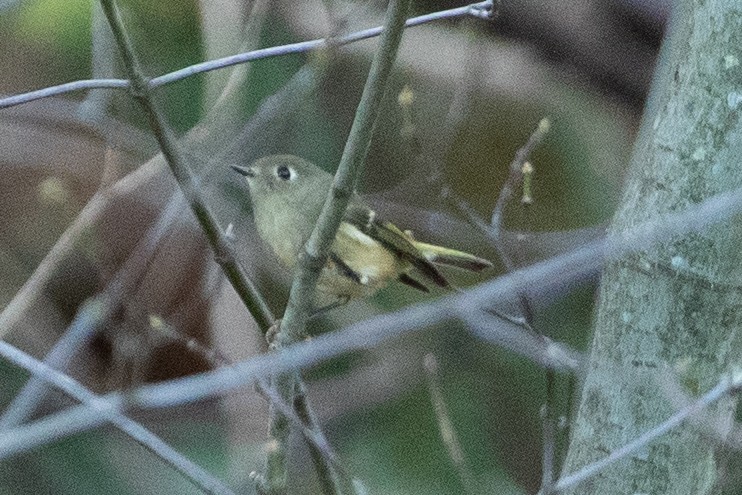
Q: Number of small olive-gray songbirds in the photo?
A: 1